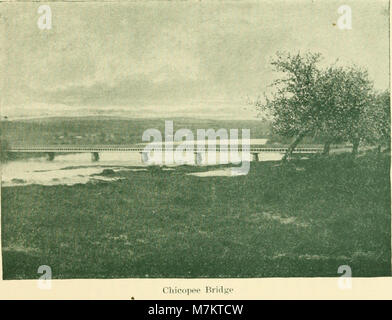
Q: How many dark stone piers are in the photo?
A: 5